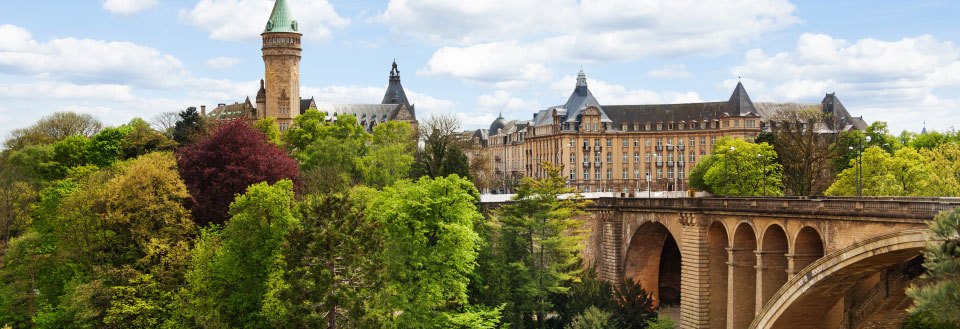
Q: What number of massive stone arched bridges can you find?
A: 1